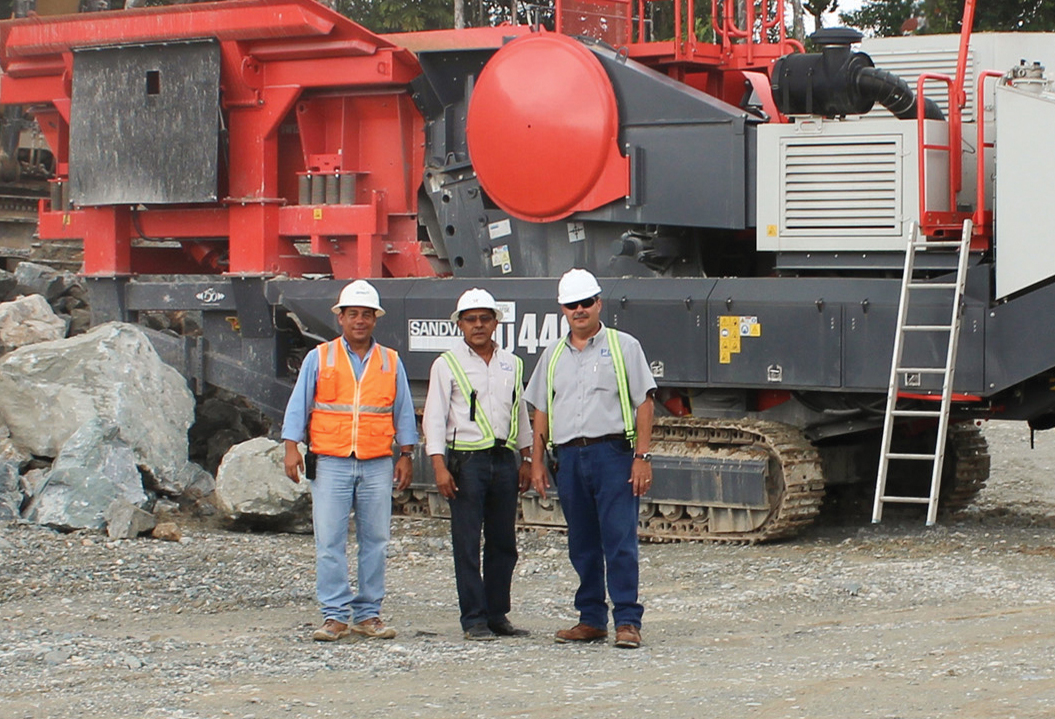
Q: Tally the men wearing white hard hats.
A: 3